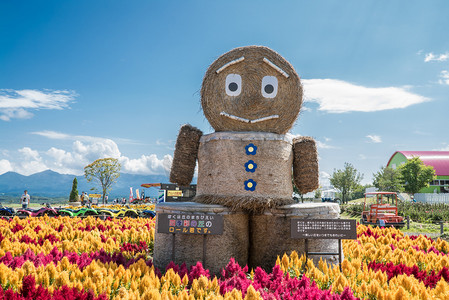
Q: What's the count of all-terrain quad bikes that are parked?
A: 5